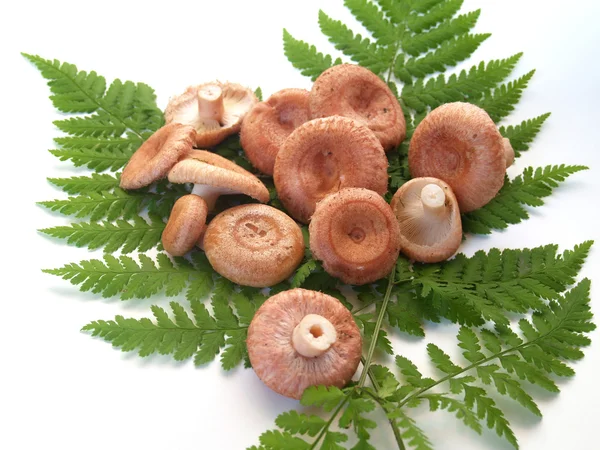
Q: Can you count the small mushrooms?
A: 12